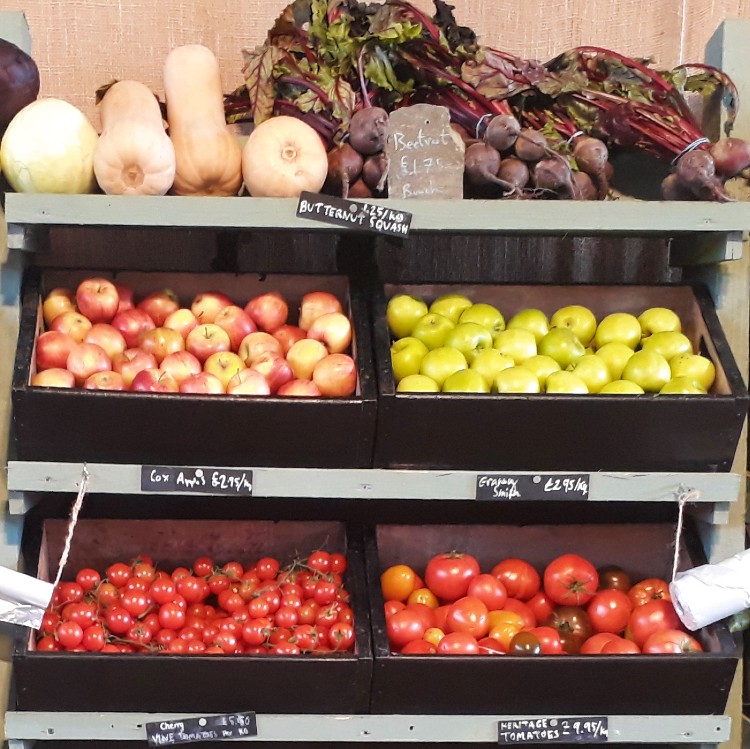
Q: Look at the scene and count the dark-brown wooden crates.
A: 4